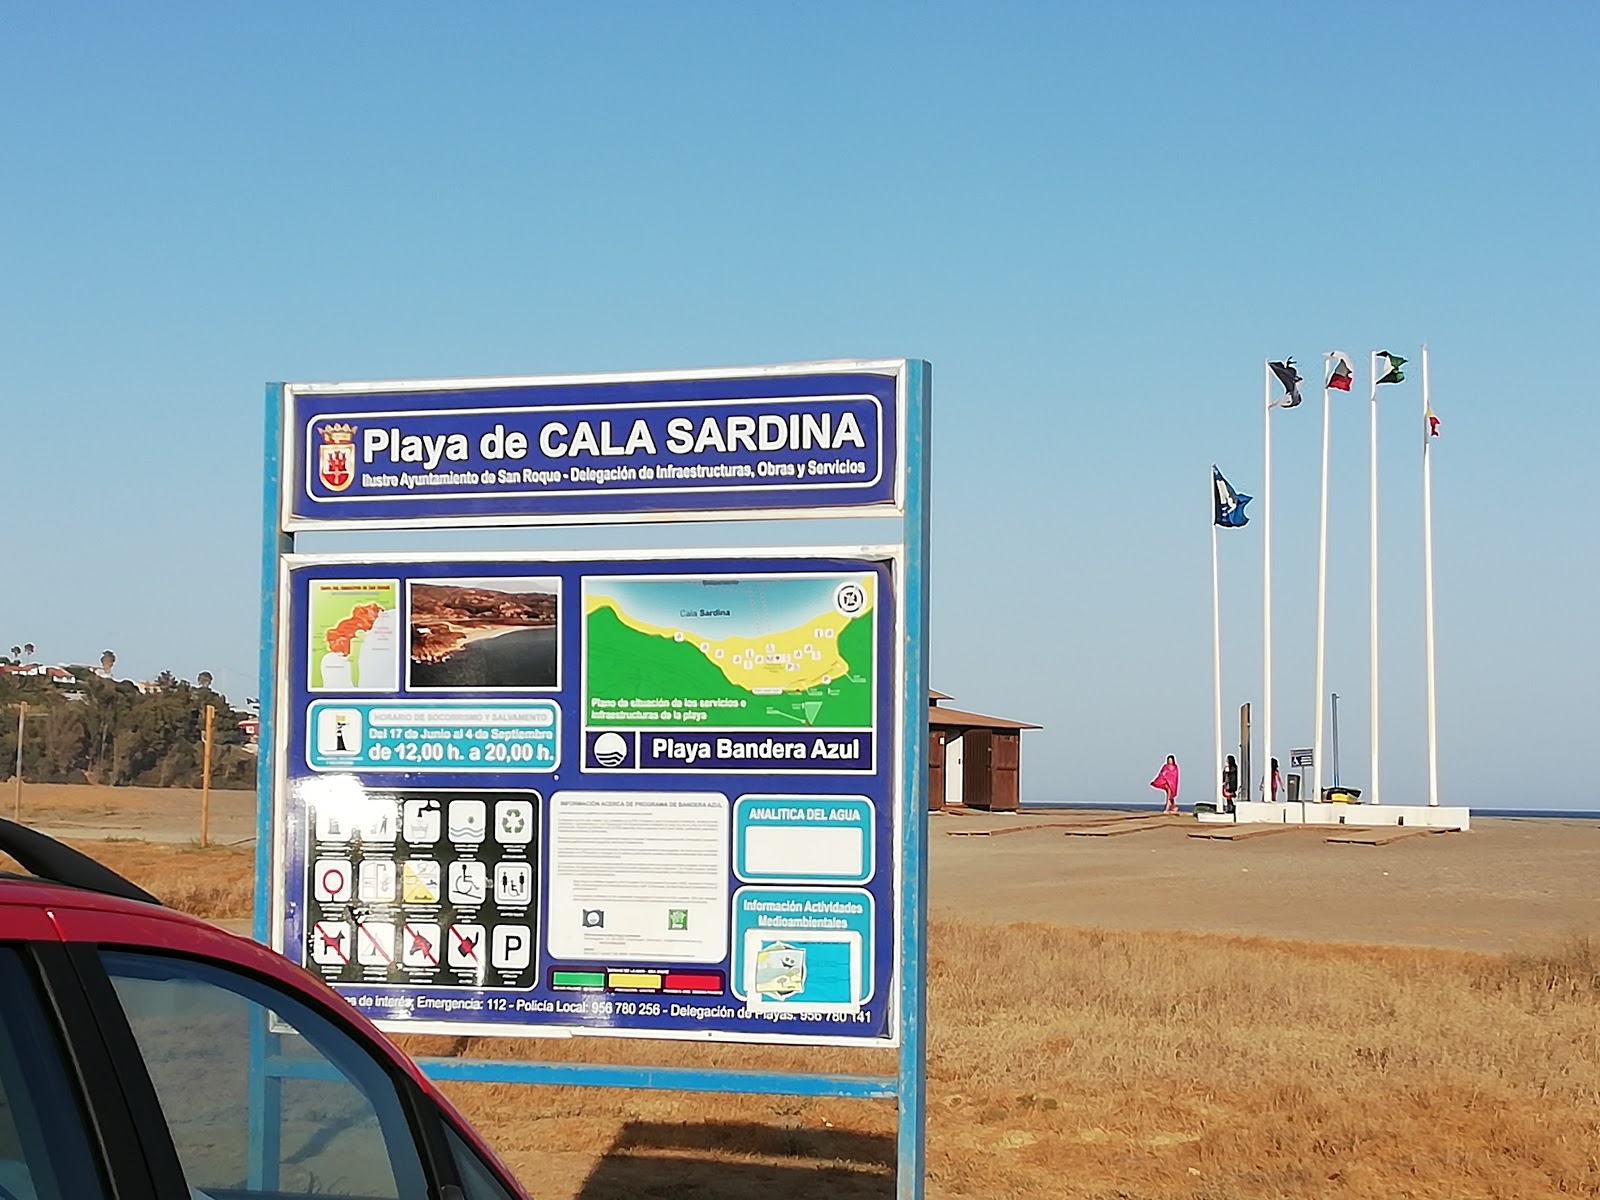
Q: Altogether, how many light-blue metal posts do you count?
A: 2